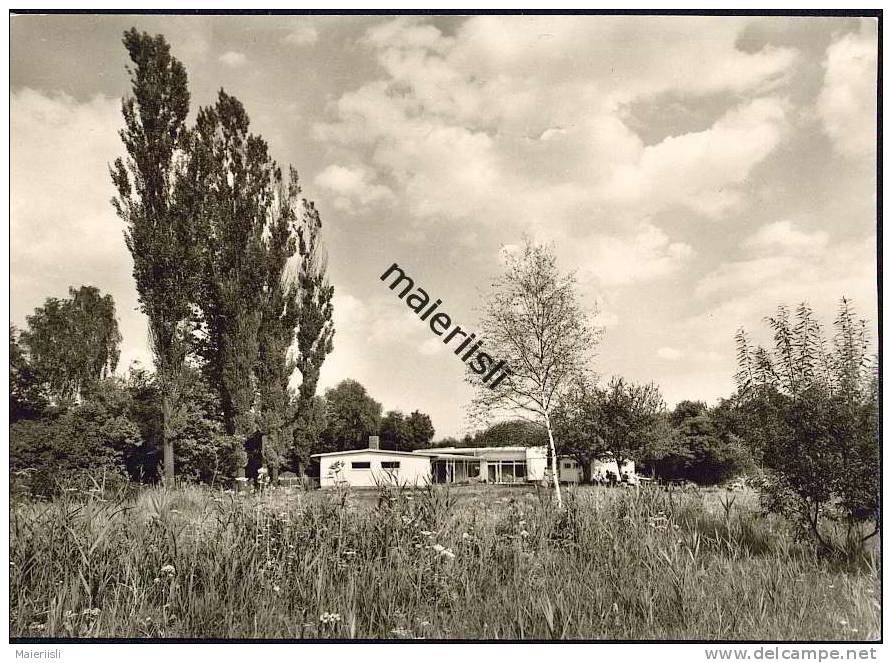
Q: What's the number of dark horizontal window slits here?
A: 2